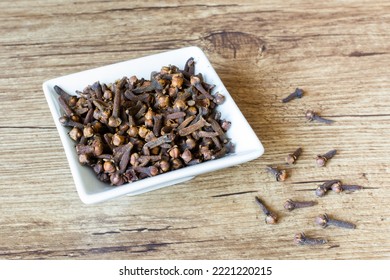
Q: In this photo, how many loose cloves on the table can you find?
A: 11